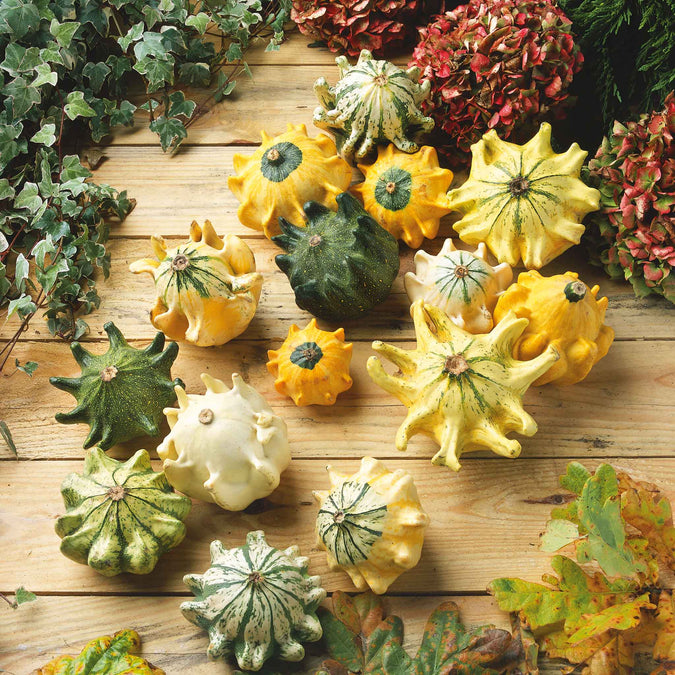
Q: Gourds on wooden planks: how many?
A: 15